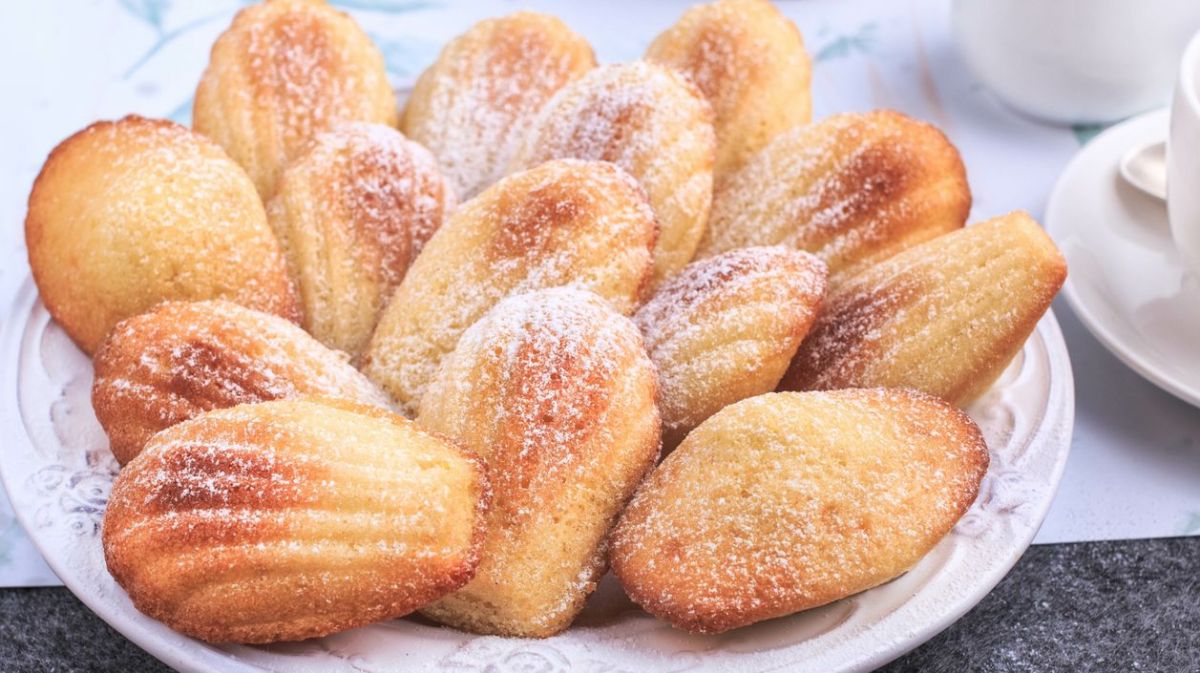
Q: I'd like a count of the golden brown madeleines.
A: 14